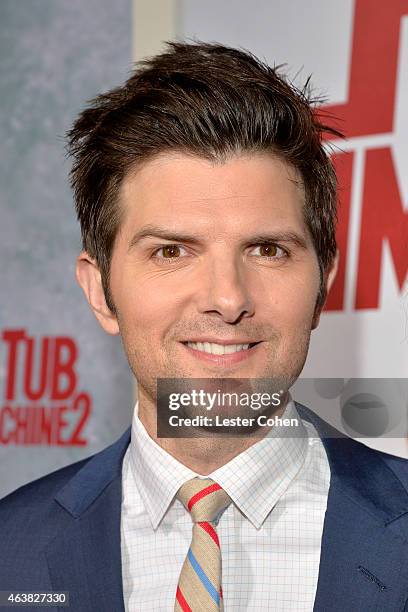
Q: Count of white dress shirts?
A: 1